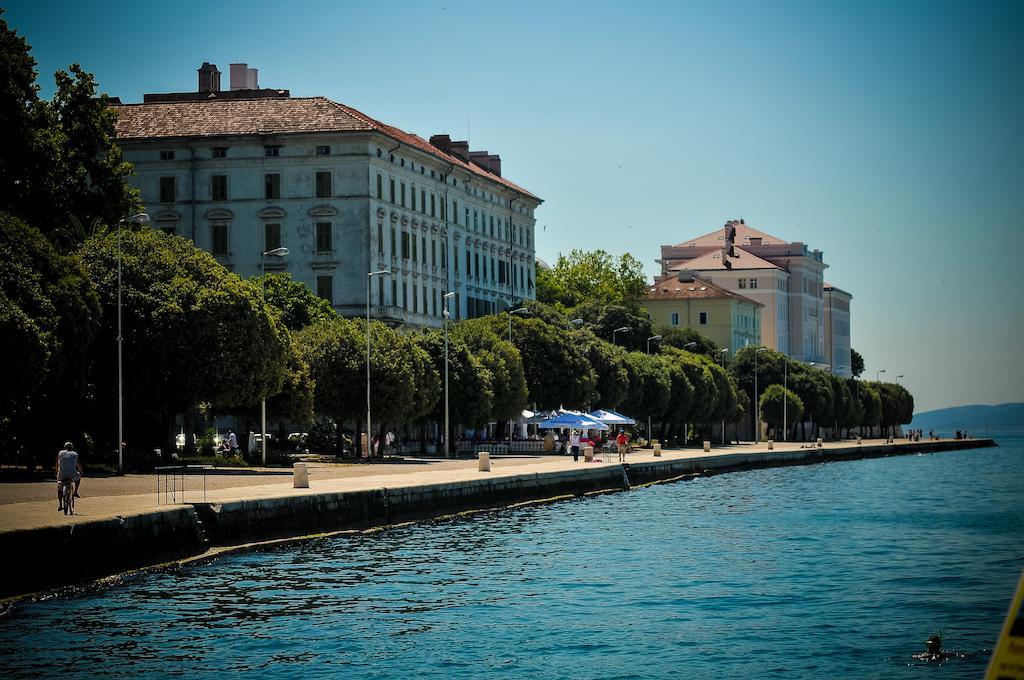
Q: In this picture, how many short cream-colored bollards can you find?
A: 9